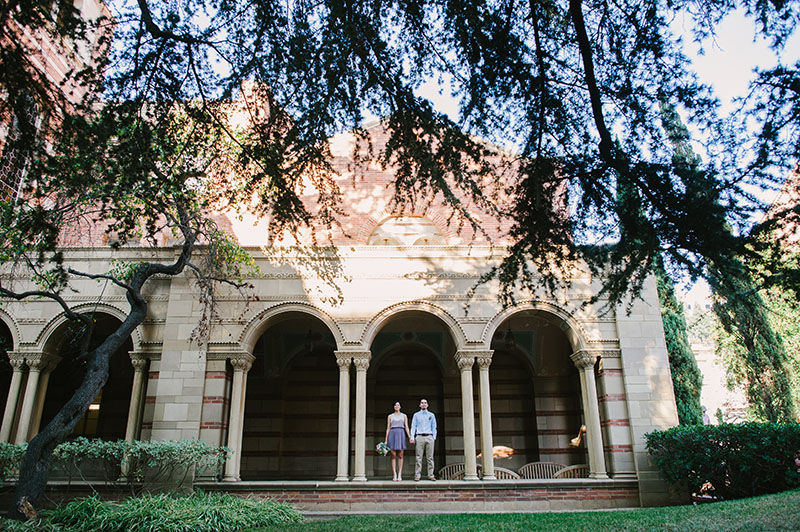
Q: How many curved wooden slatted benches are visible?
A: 4